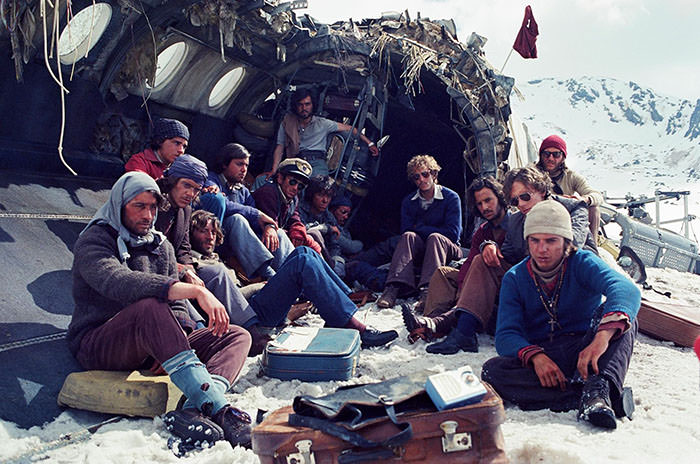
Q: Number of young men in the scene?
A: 14